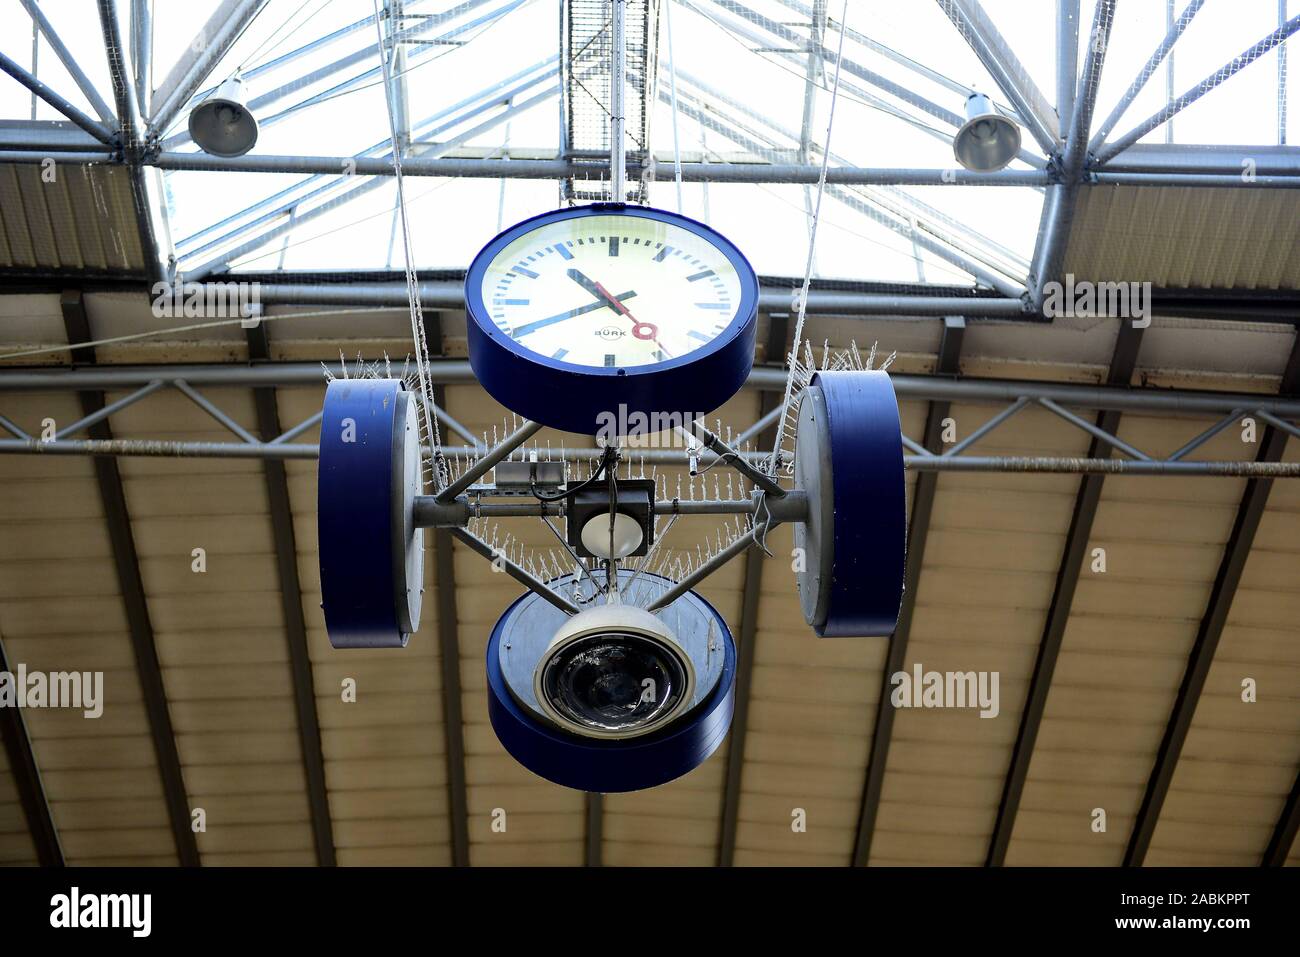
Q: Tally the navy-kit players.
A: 0